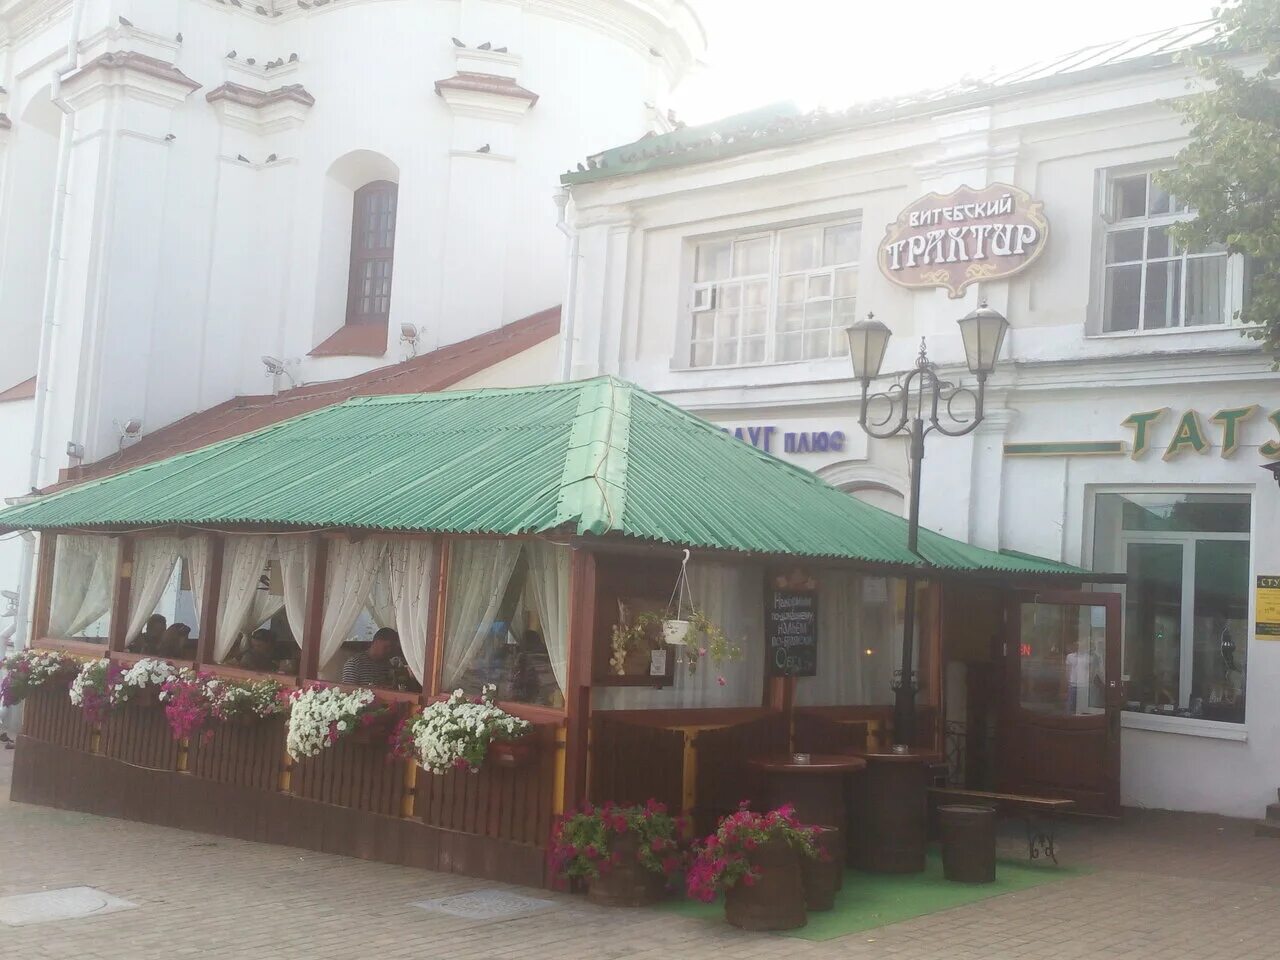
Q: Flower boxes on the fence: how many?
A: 5